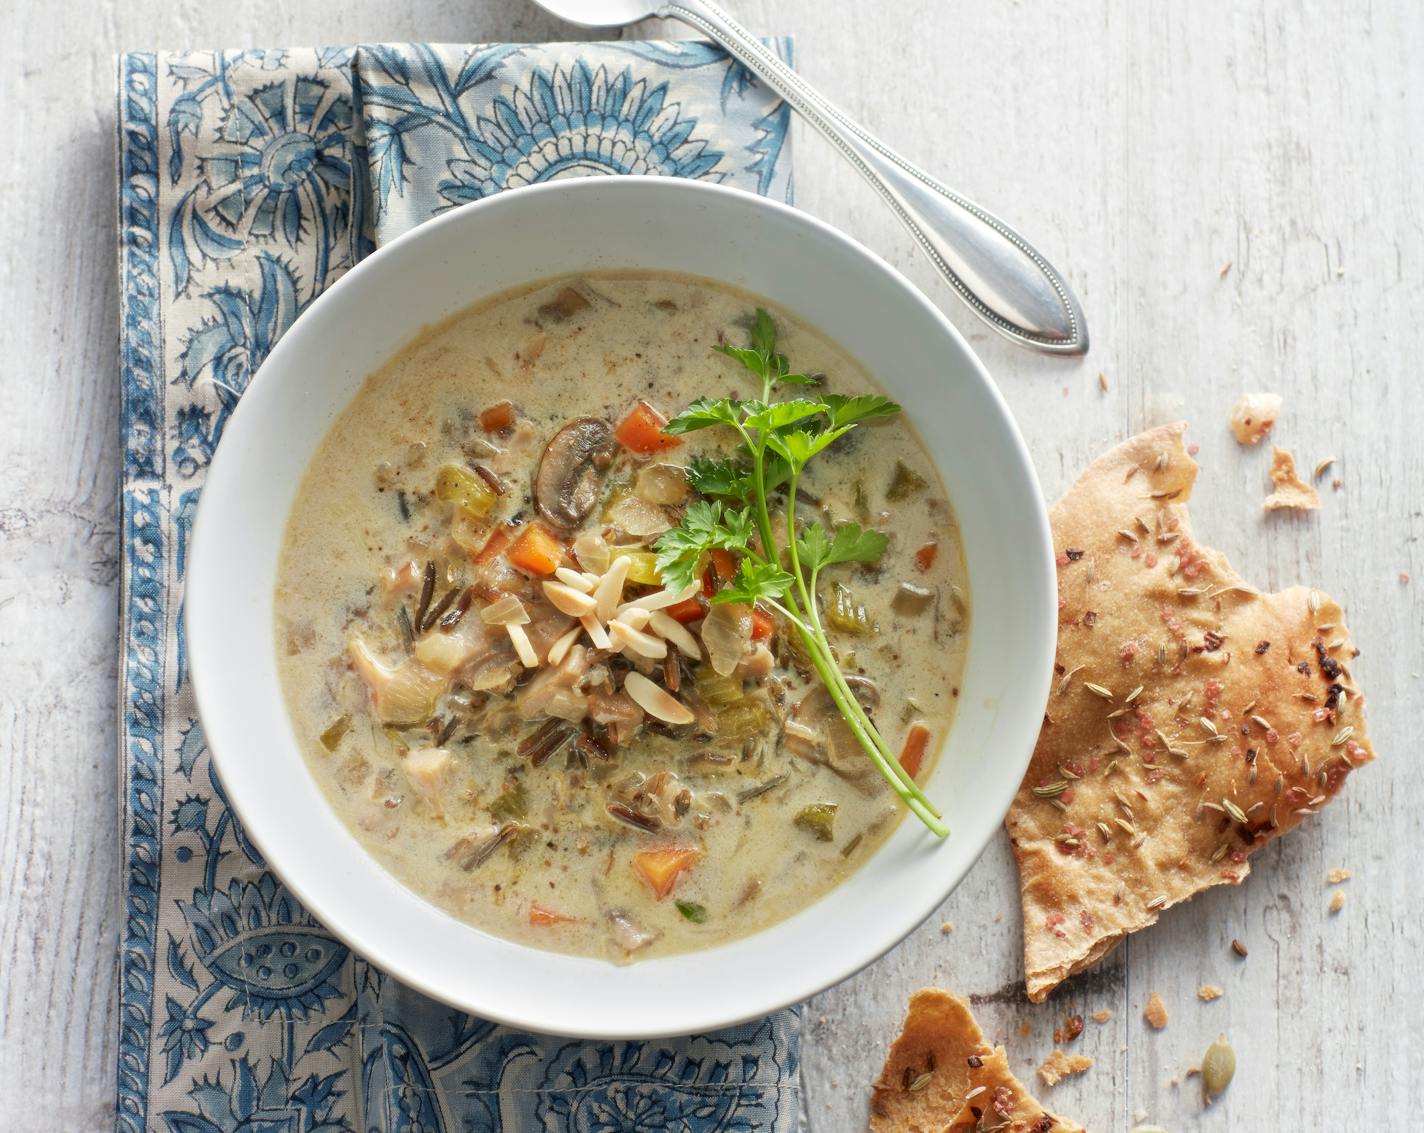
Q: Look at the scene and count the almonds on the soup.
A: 12